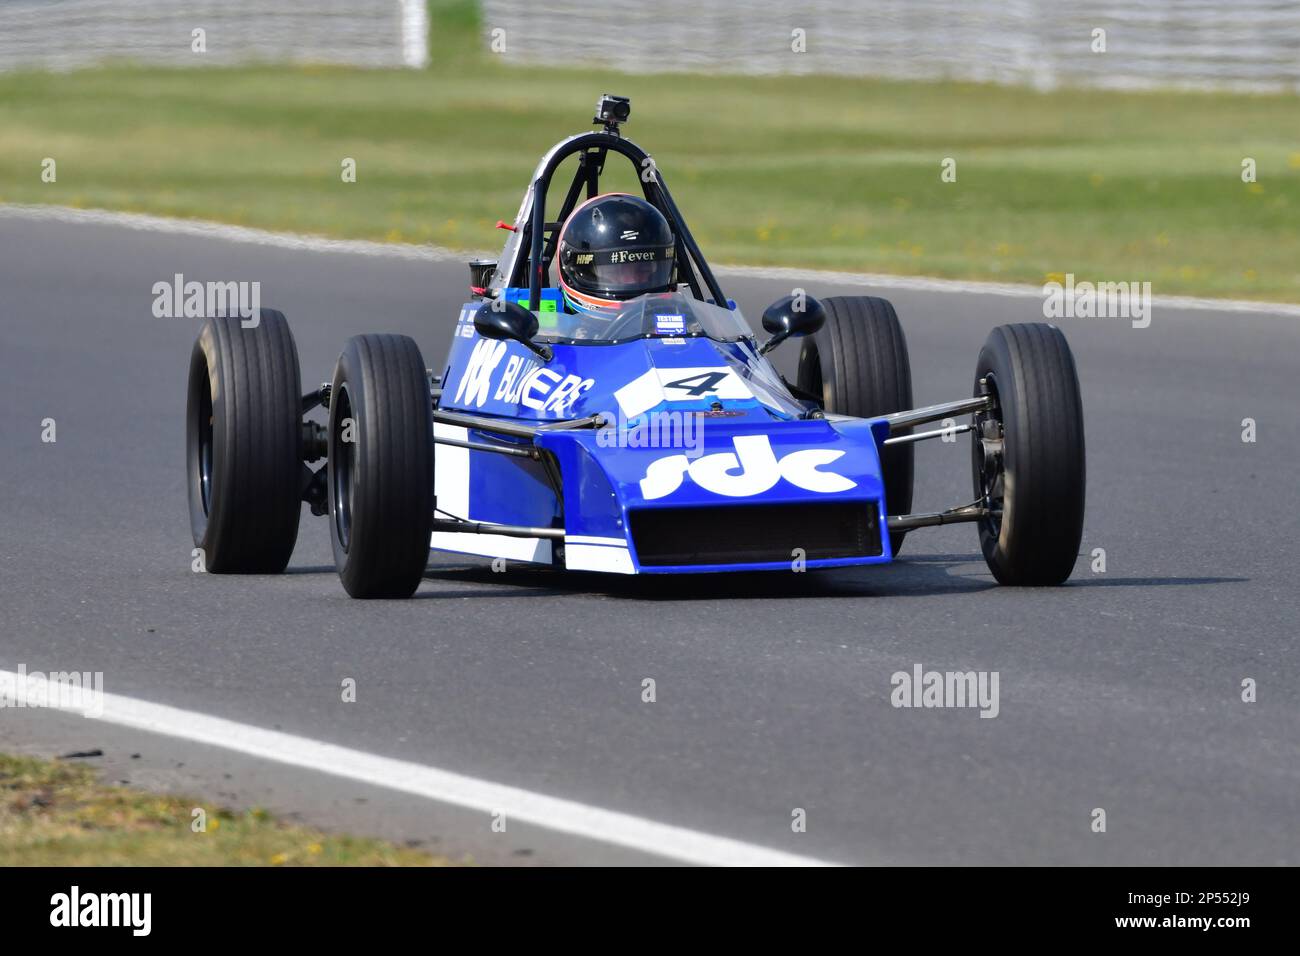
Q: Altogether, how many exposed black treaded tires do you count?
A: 4